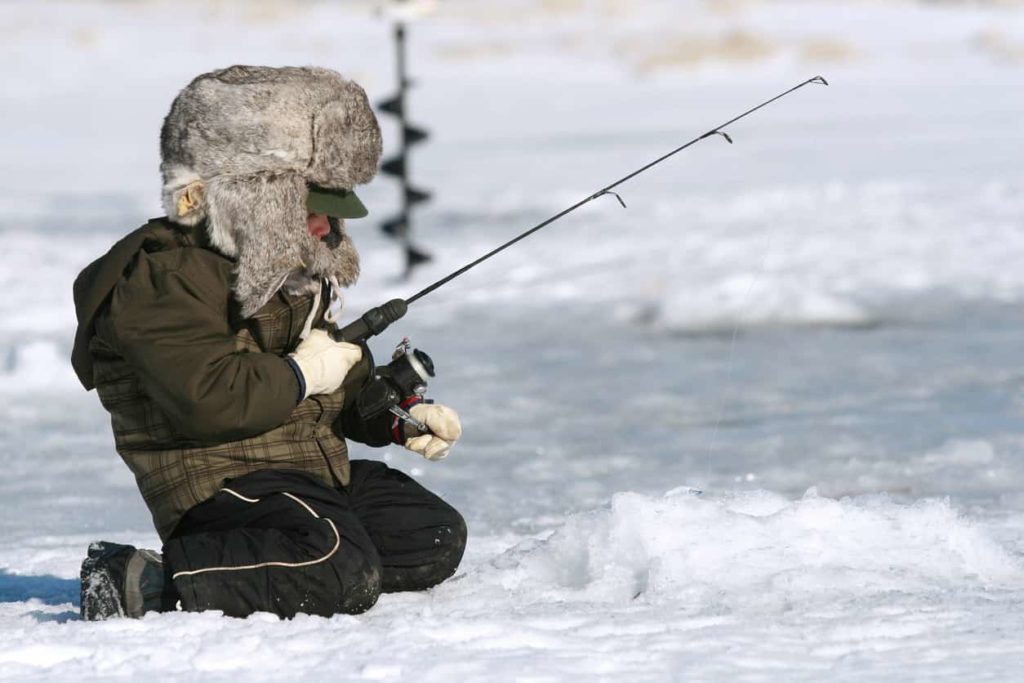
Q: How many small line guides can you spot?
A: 3